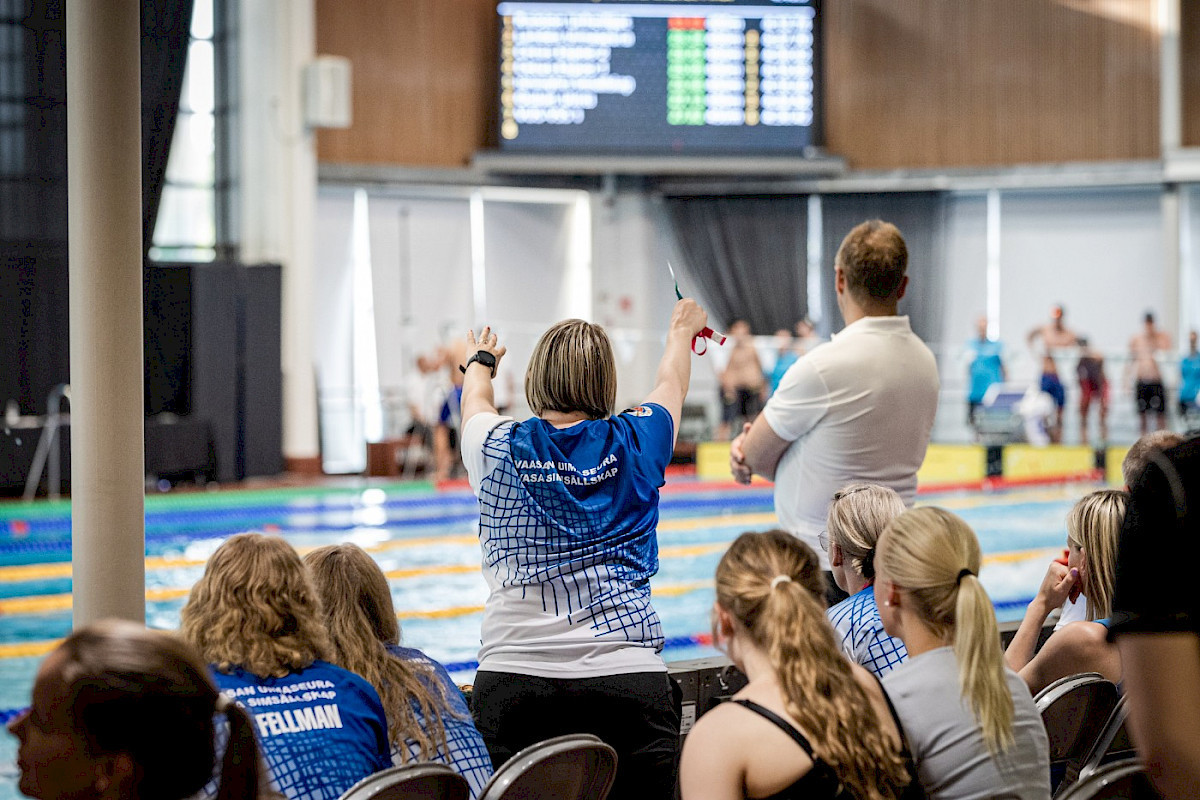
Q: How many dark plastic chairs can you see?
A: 5